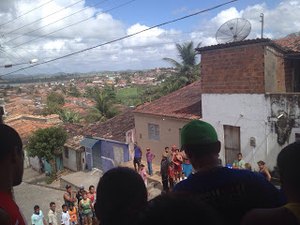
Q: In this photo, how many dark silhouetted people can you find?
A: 5